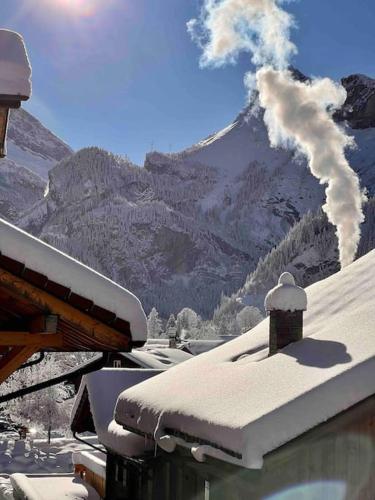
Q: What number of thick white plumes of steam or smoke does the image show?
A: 1